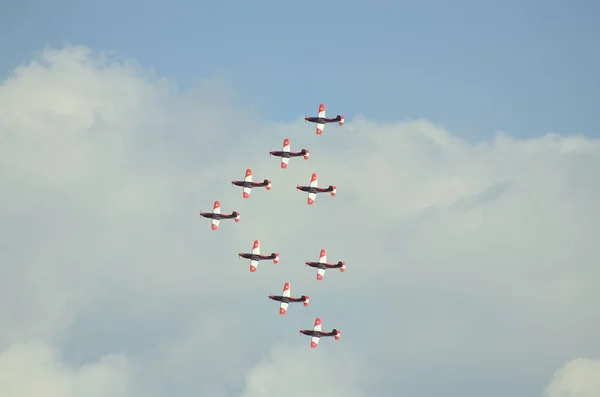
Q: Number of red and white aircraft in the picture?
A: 9